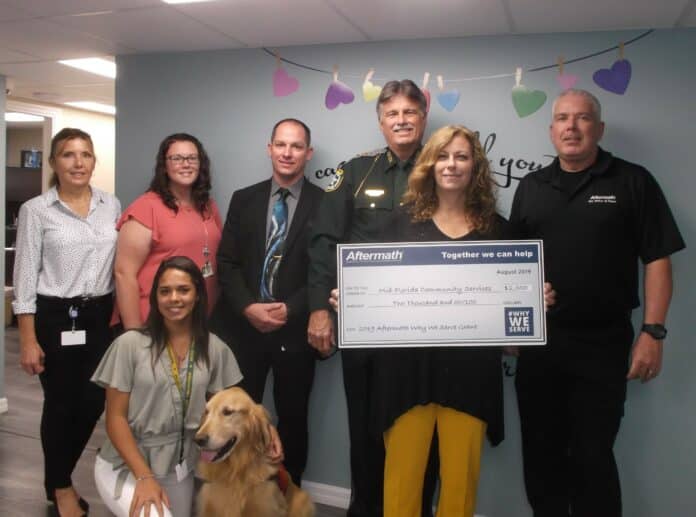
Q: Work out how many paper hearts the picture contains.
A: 8